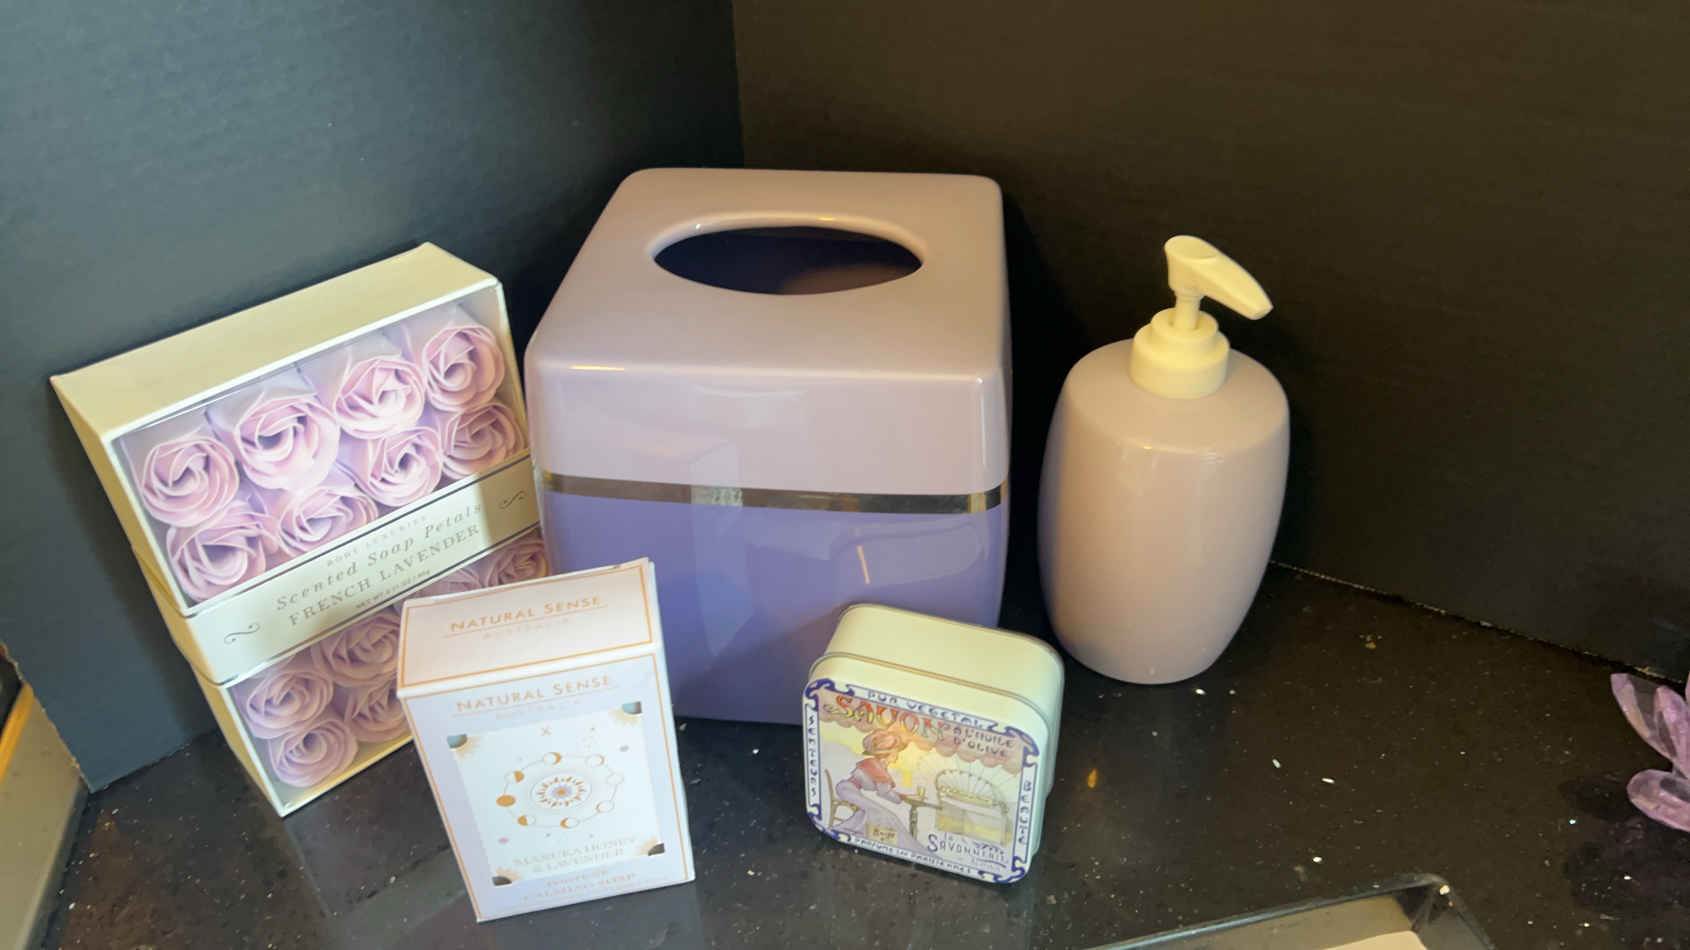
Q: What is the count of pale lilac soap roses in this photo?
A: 14